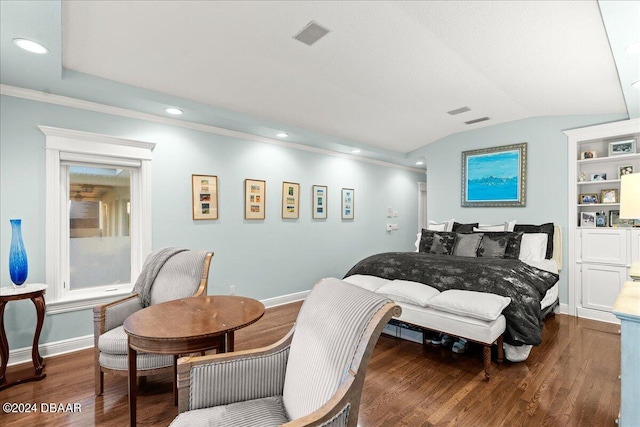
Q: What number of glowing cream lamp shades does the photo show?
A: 1